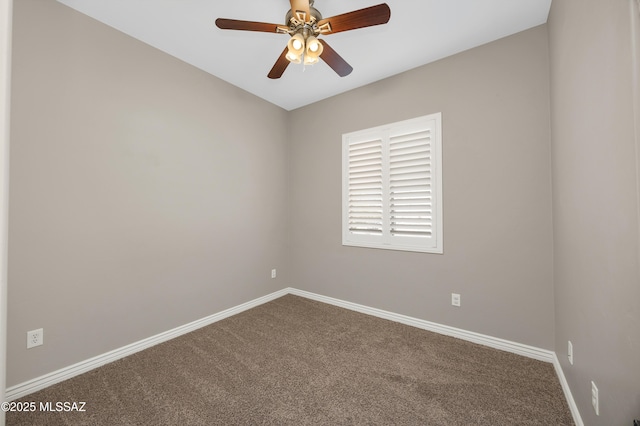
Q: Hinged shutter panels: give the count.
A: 2